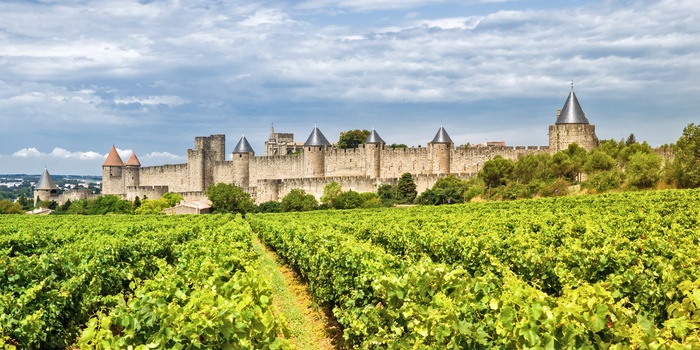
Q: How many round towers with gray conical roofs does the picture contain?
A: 6